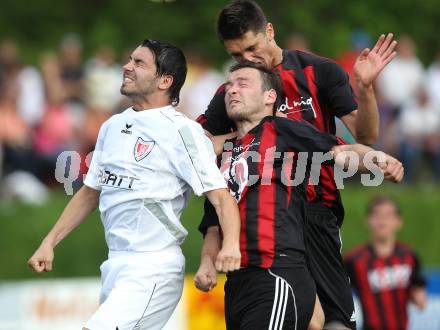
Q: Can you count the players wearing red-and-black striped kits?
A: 3